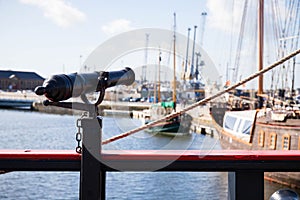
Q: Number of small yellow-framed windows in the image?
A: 3